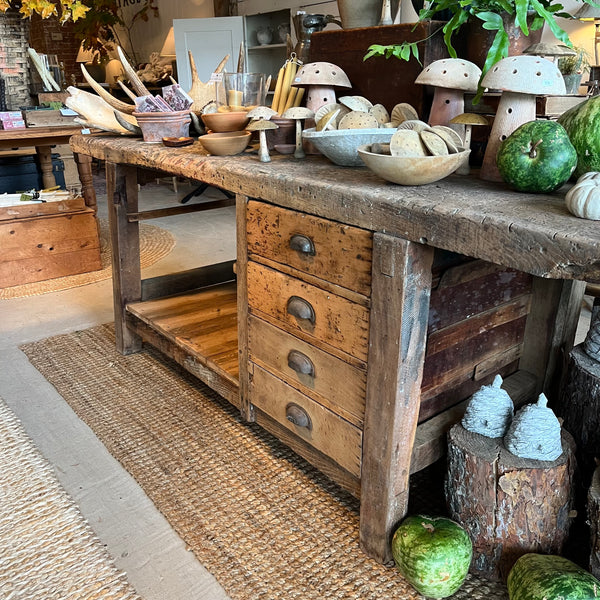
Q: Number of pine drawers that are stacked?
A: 4